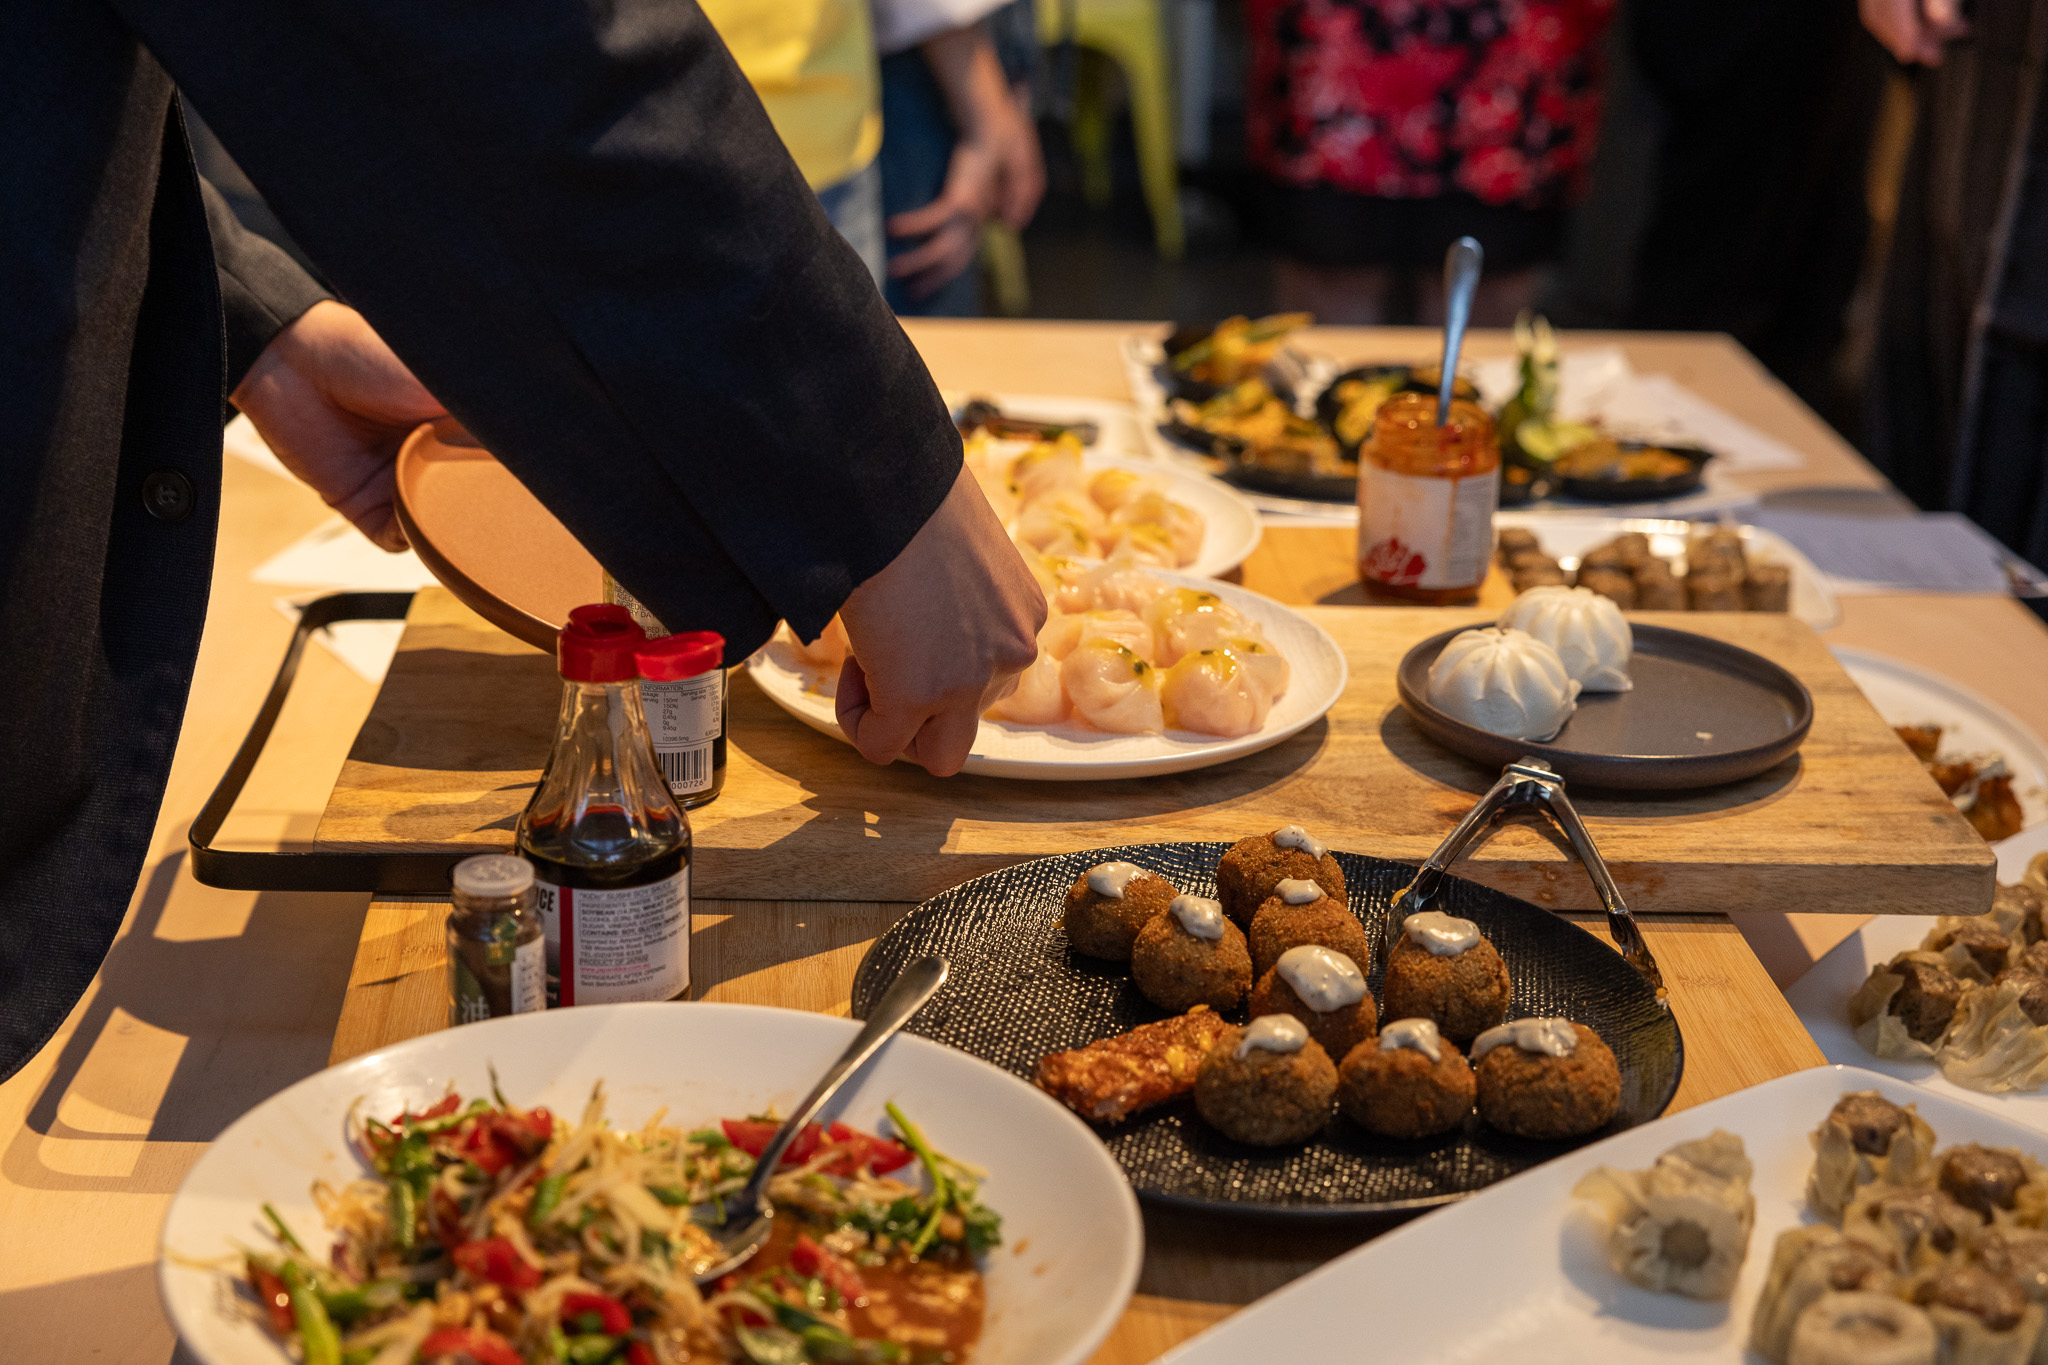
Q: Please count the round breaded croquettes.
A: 9